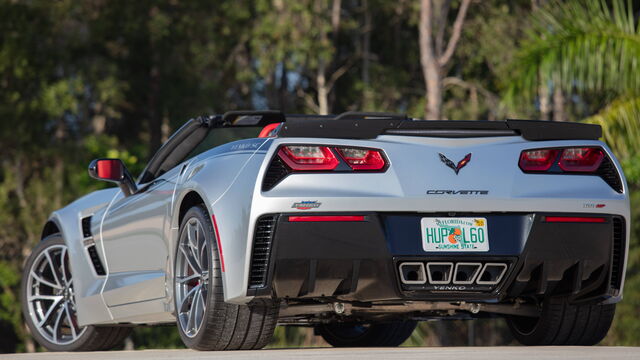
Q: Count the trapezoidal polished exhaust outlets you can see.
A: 4